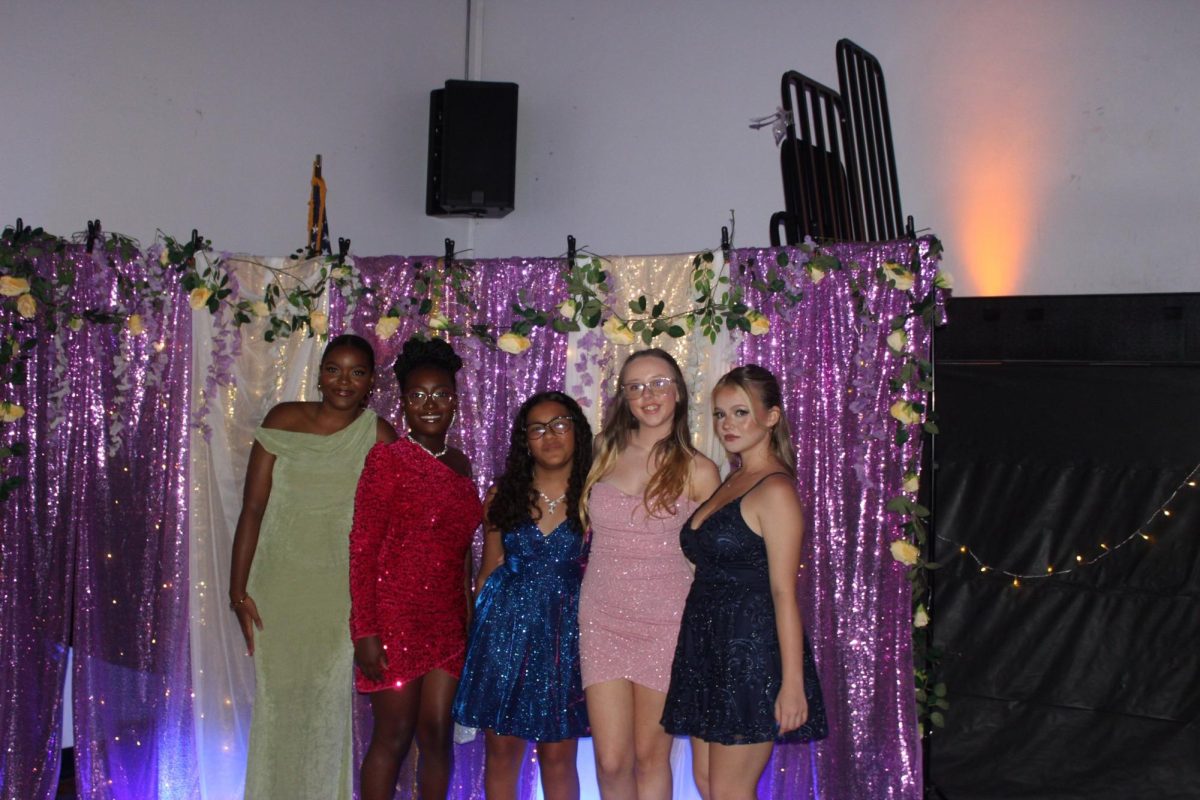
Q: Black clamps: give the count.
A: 8